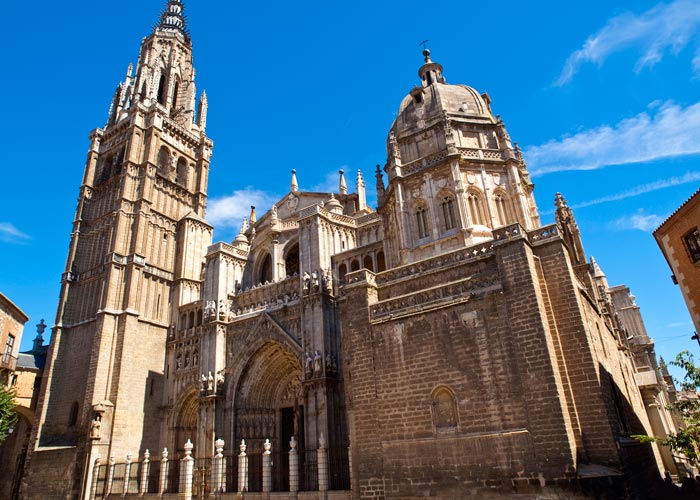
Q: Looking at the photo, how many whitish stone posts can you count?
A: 11